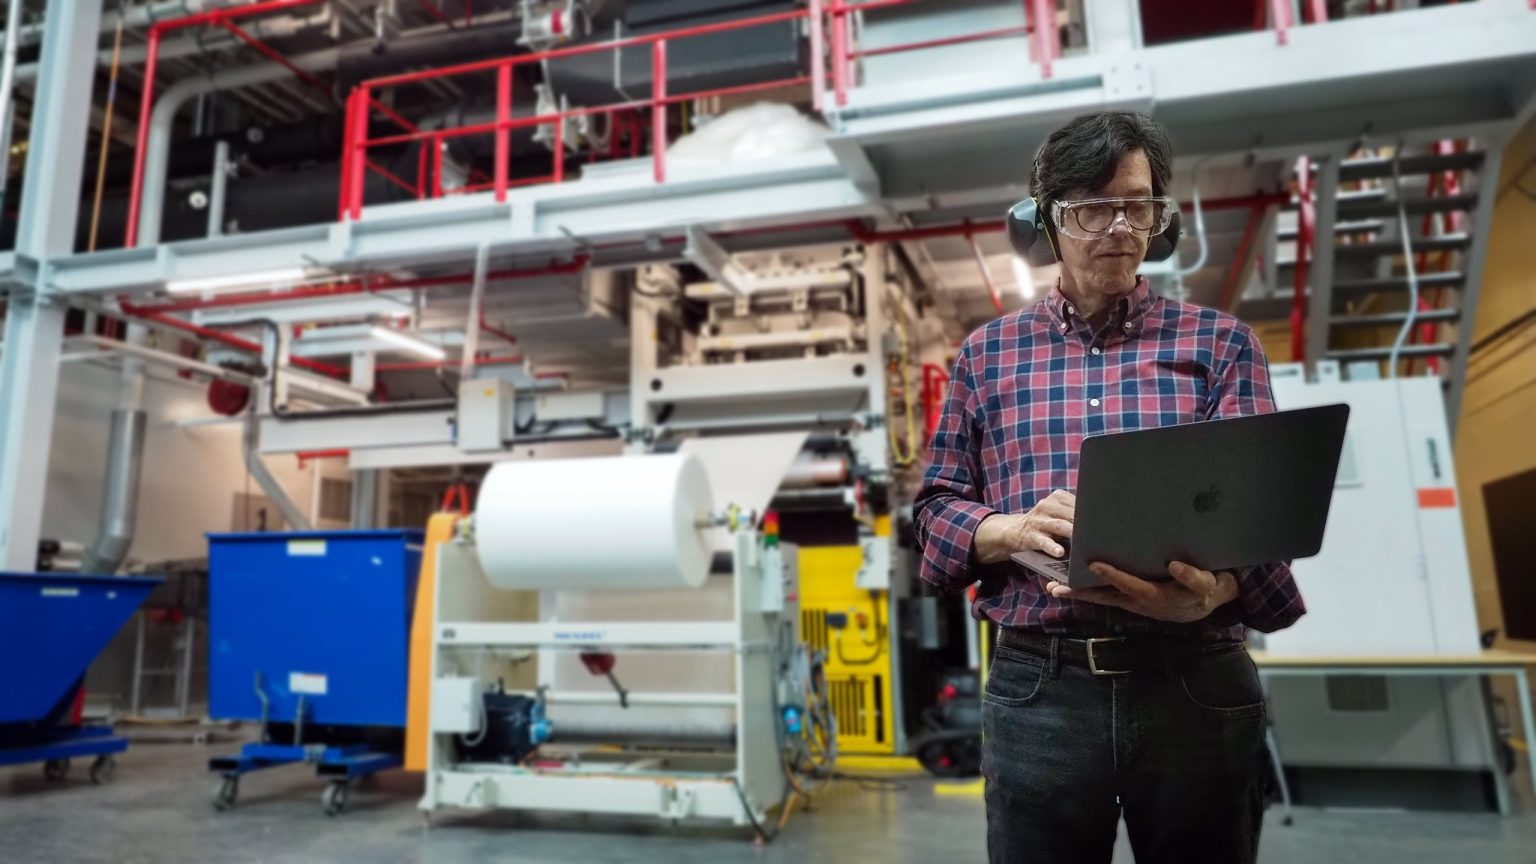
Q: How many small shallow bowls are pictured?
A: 0